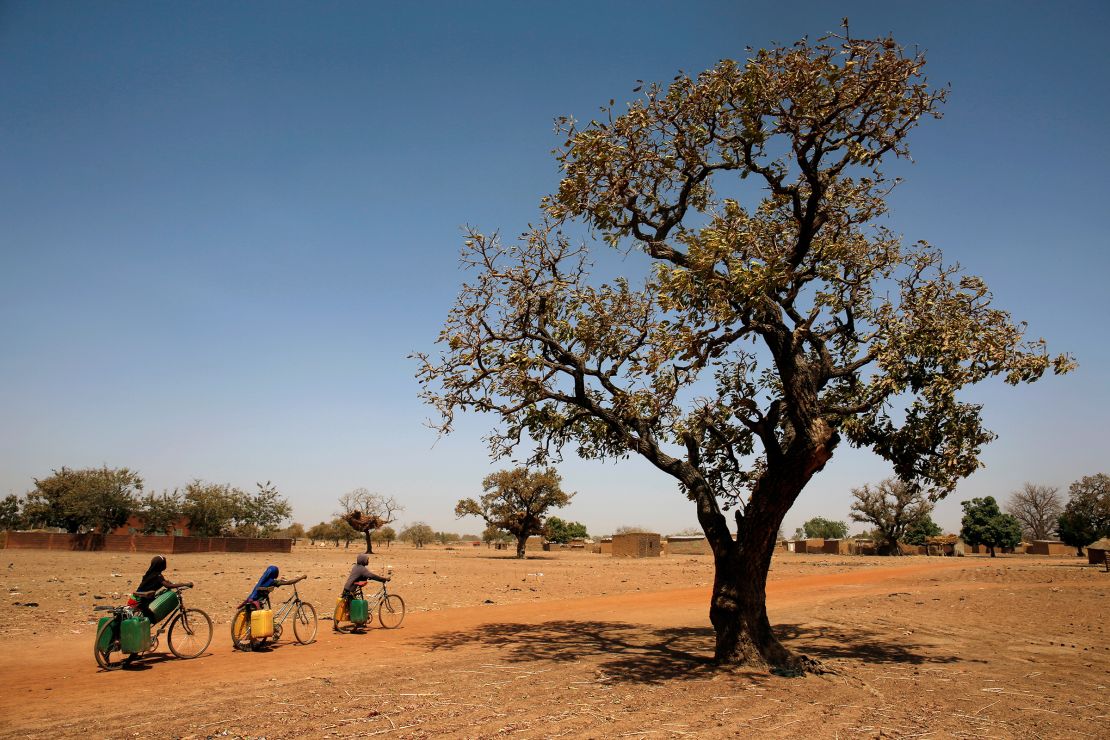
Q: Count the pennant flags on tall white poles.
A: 0